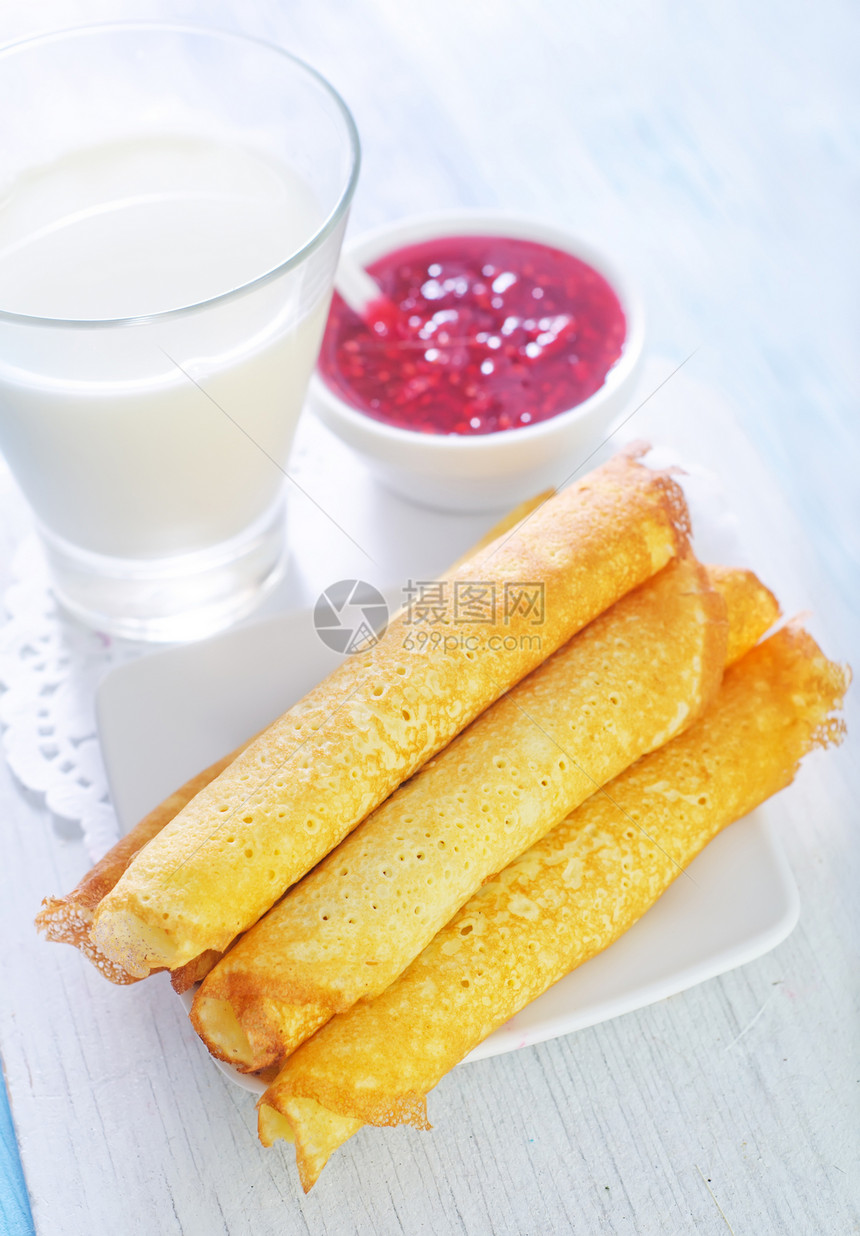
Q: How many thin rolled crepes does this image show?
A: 5